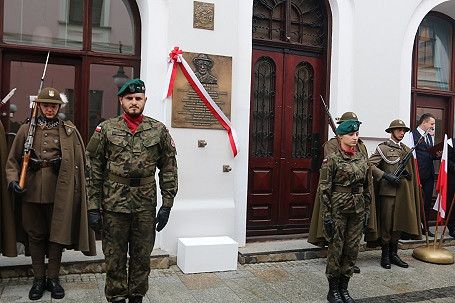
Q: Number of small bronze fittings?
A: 2